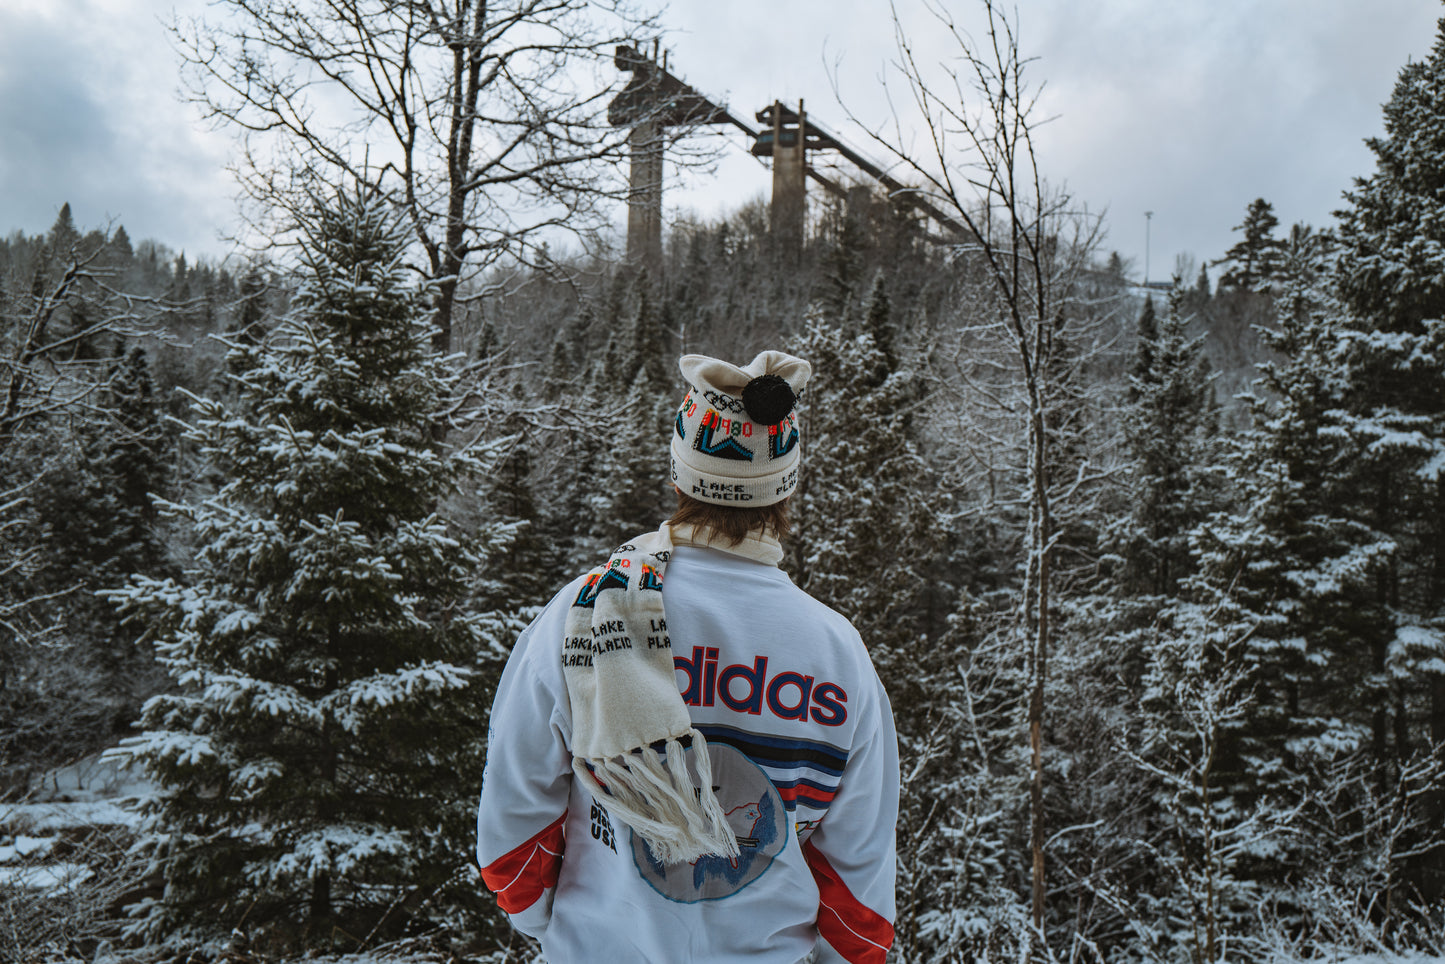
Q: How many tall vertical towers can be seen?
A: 2